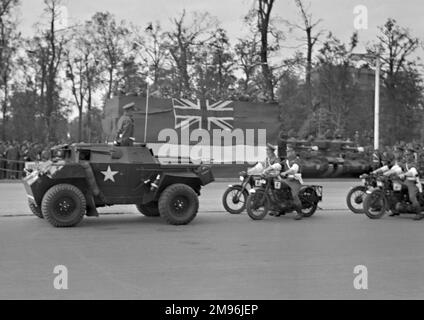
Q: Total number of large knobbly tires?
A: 4